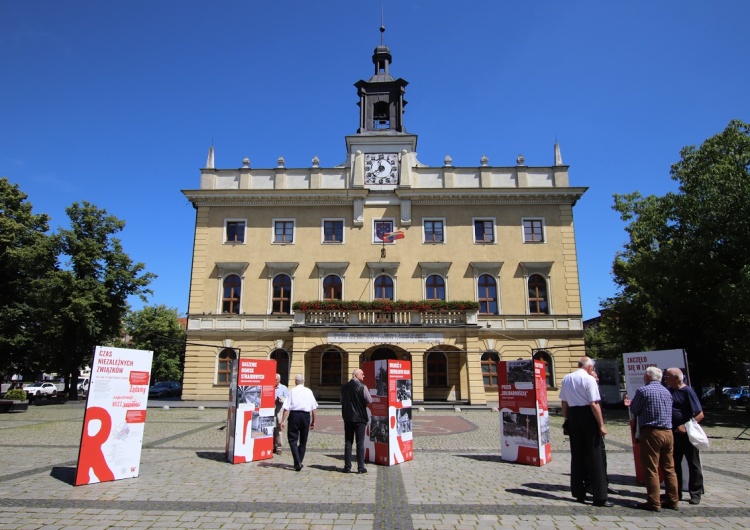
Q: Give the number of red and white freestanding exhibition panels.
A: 5